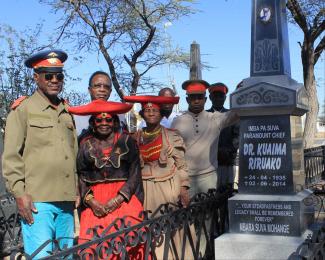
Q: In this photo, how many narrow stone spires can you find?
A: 2